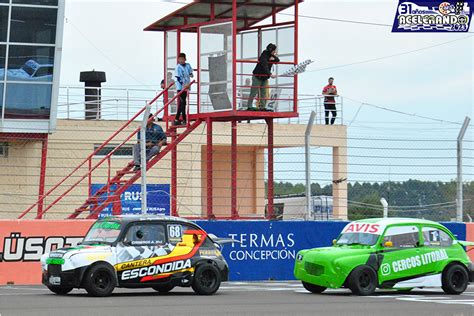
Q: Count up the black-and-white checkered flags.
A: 1